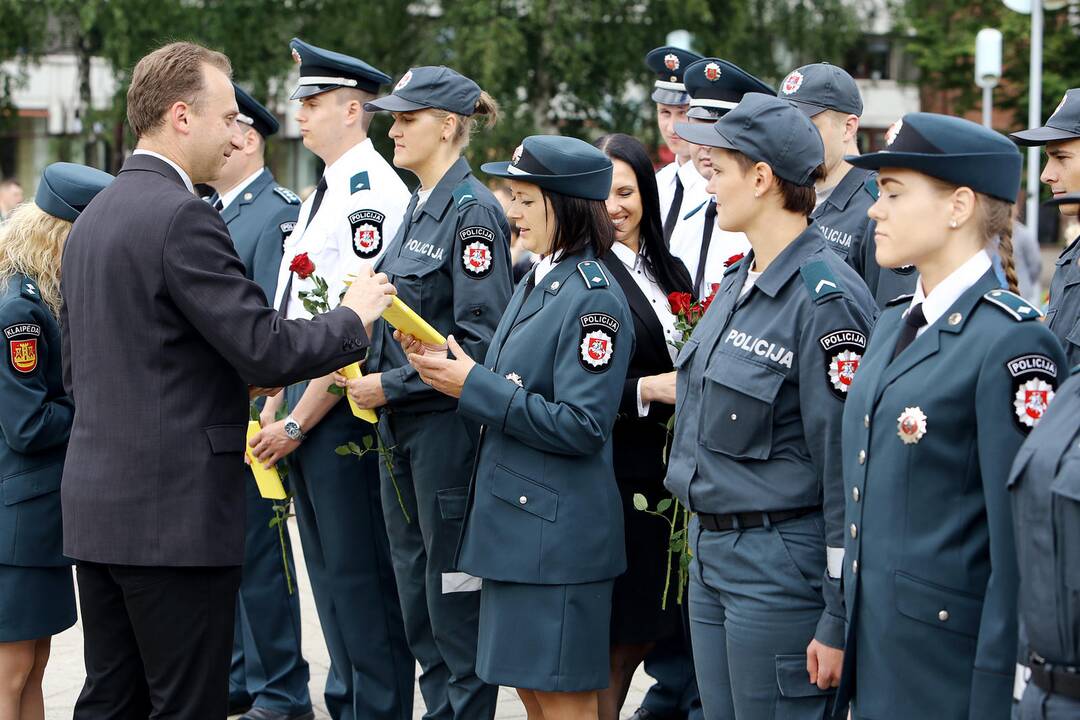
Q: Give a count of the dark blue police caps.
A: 11